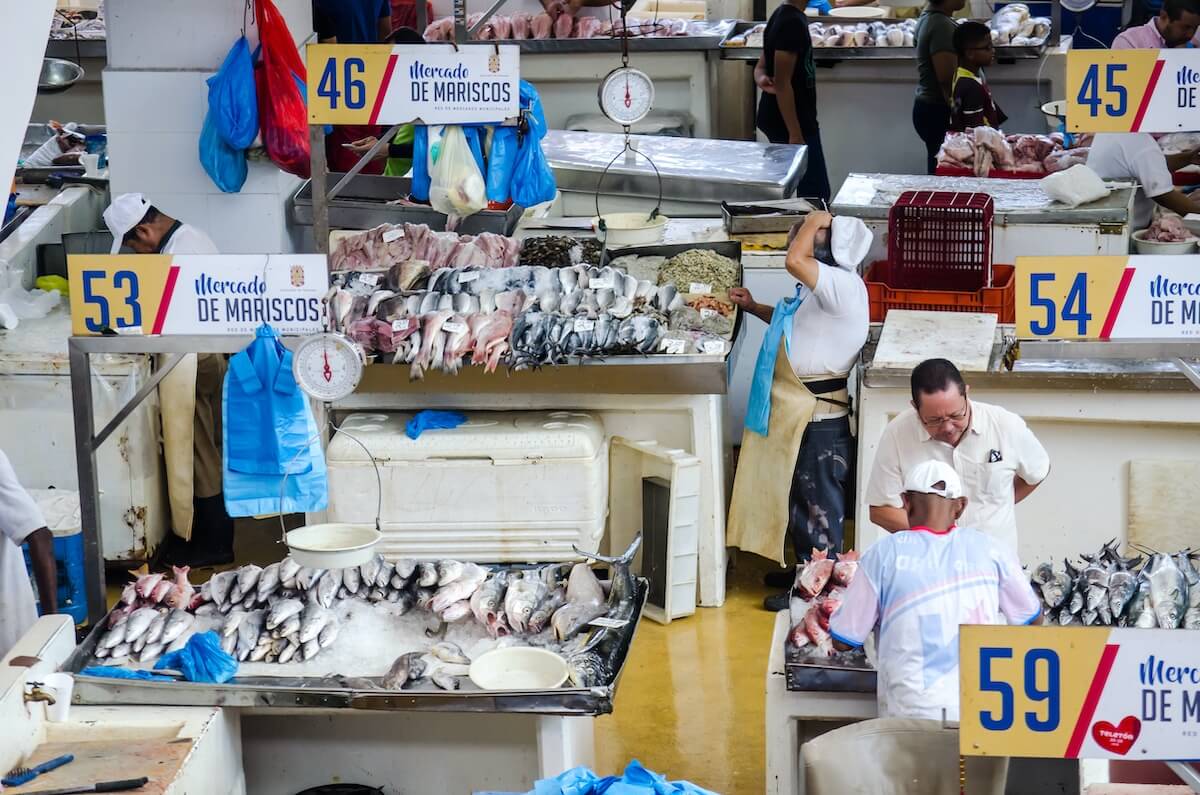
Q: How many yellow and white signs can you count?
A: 5